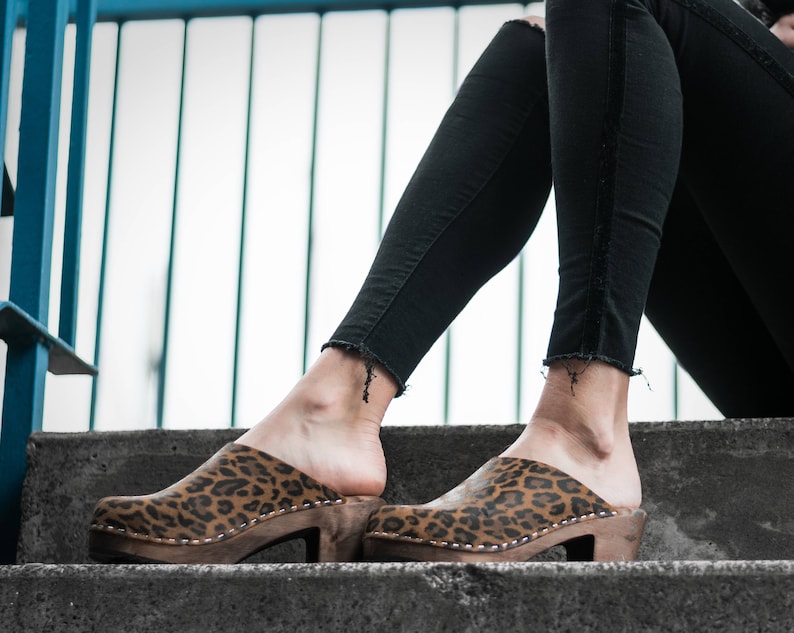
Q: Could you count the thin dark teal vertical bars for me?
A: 8